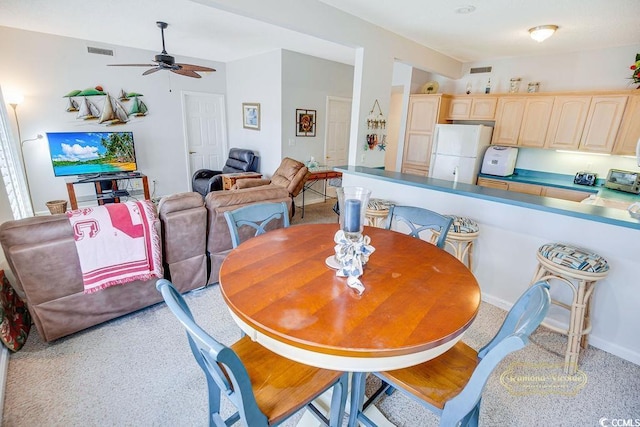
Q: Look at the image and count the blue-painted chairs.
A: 4